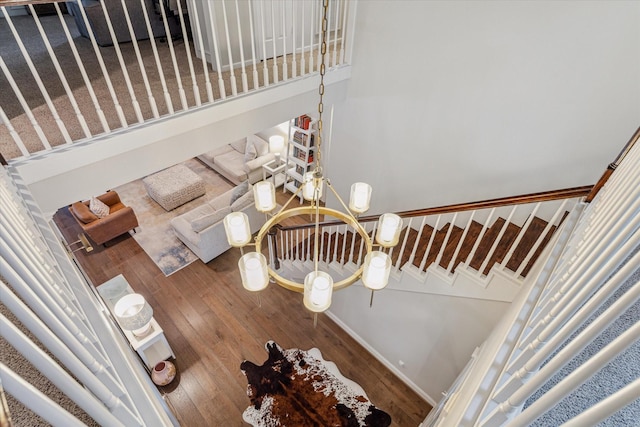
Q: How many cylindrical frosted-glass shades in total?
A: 8